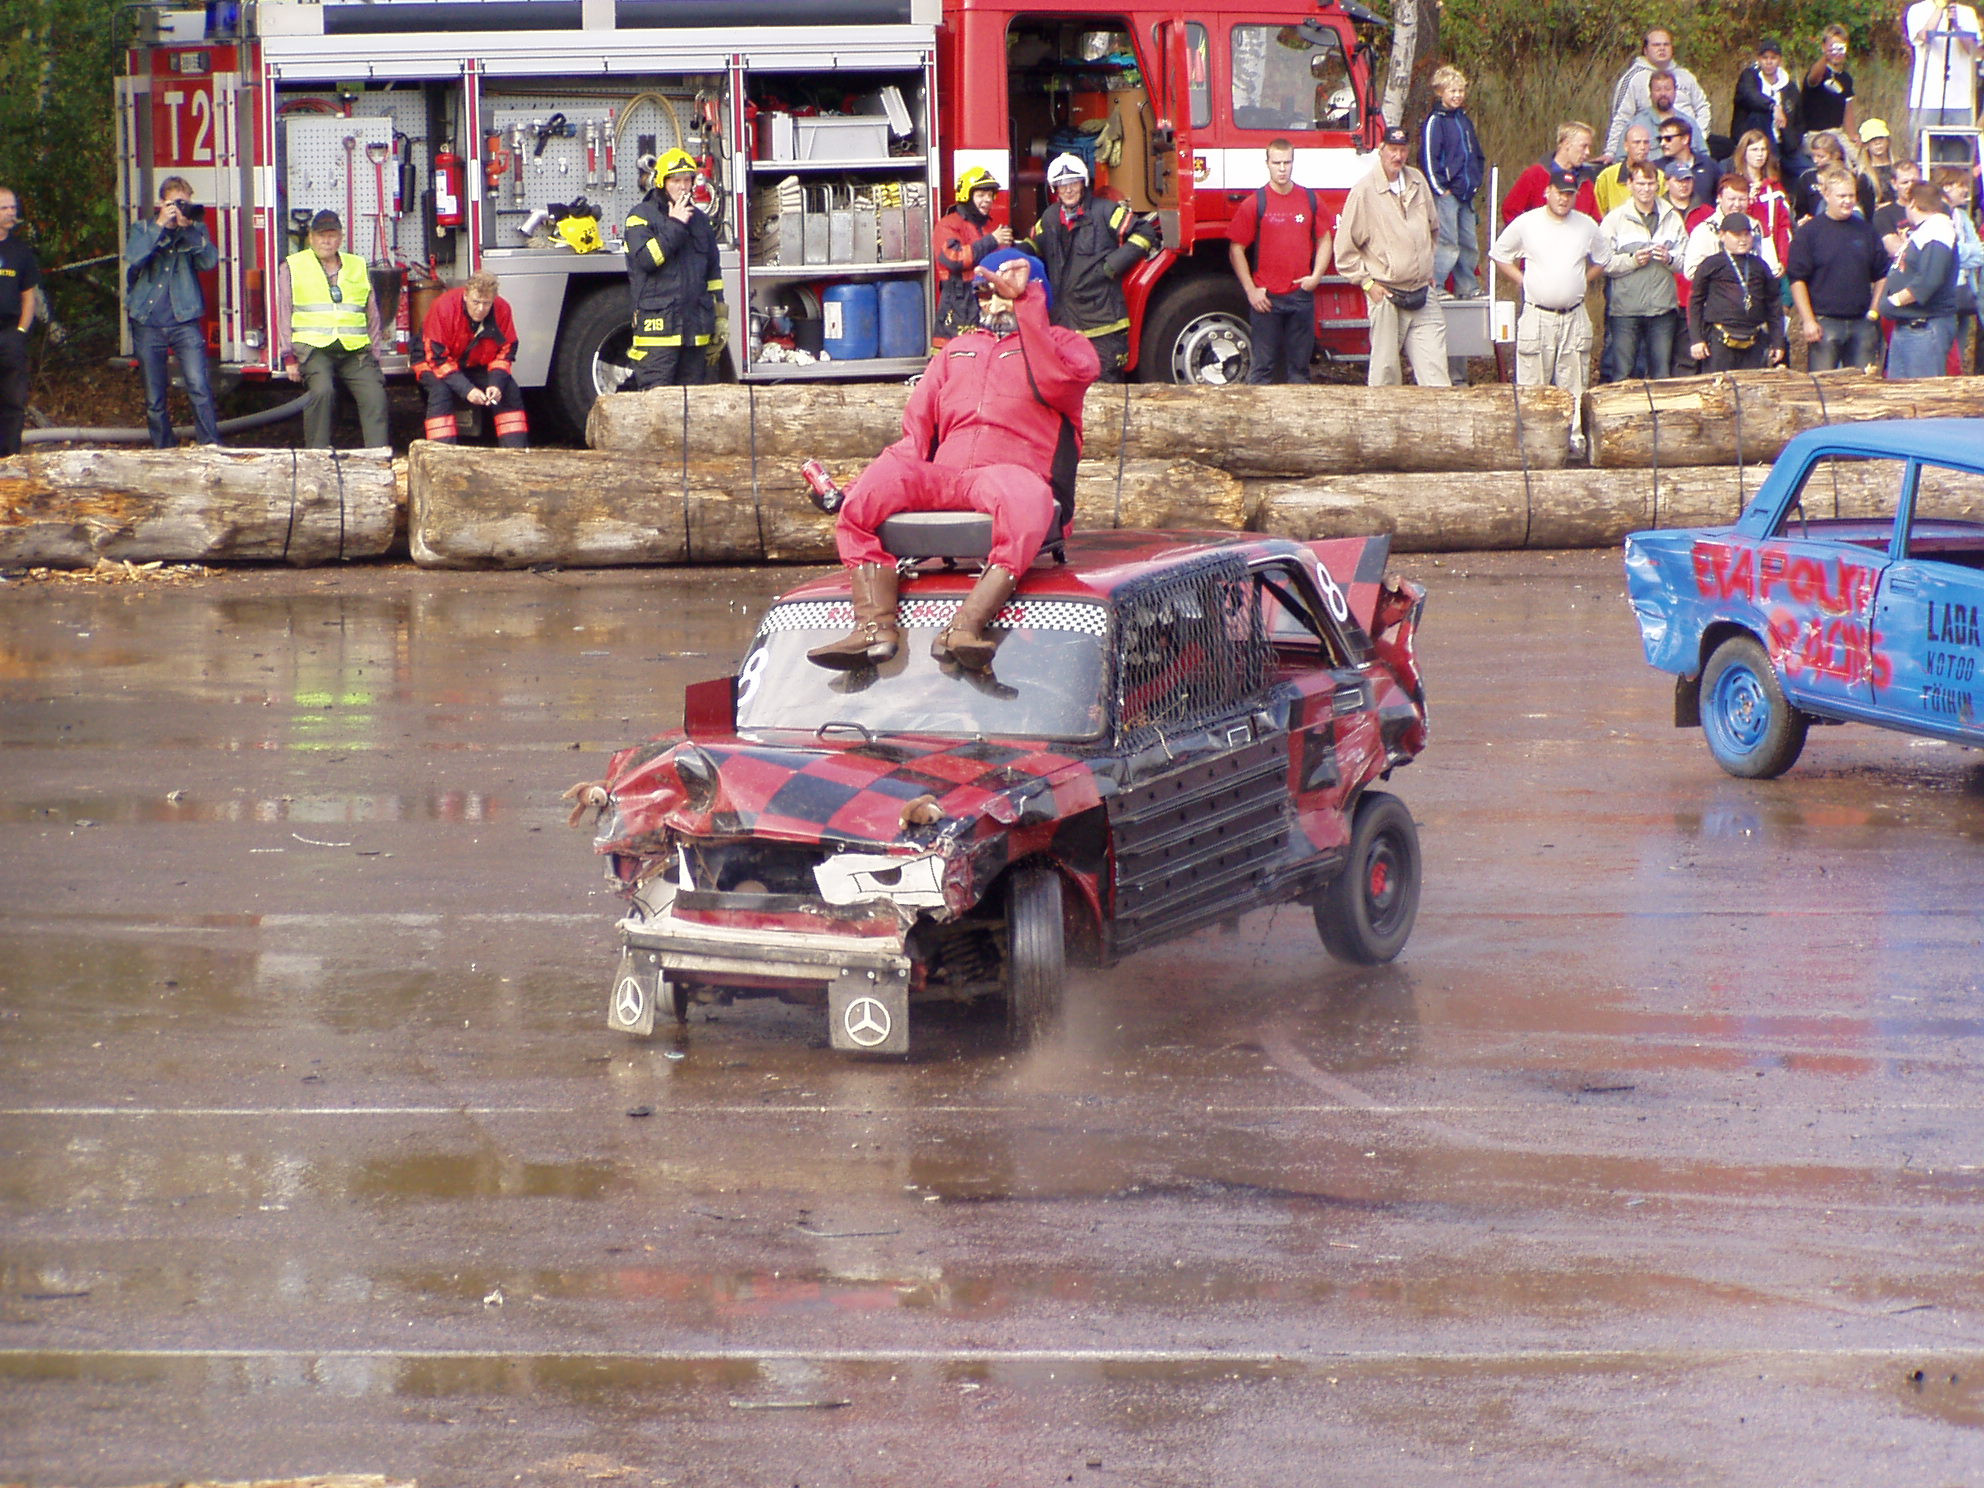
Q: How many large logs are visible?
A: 5